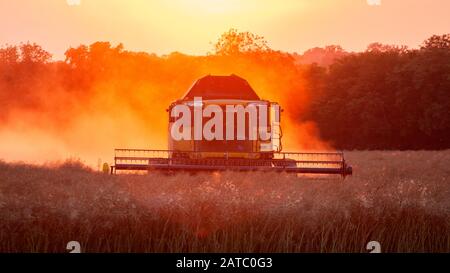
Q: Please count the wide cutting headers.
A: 1